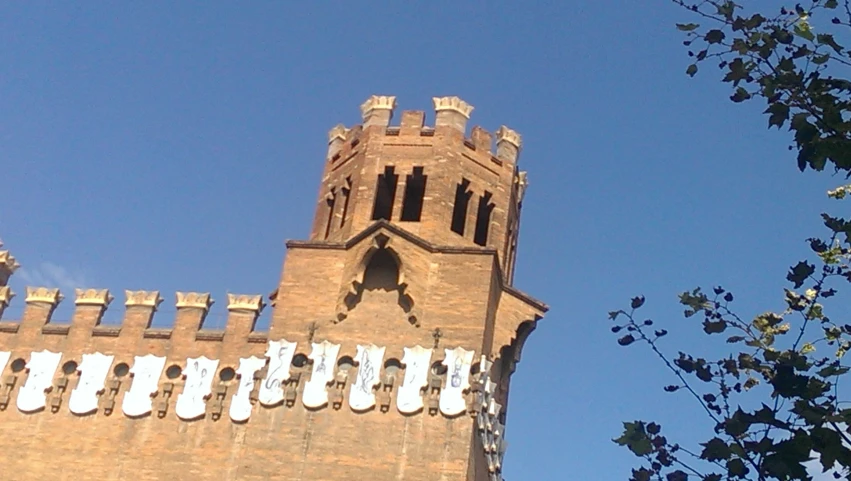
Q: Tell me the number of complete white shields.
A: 10